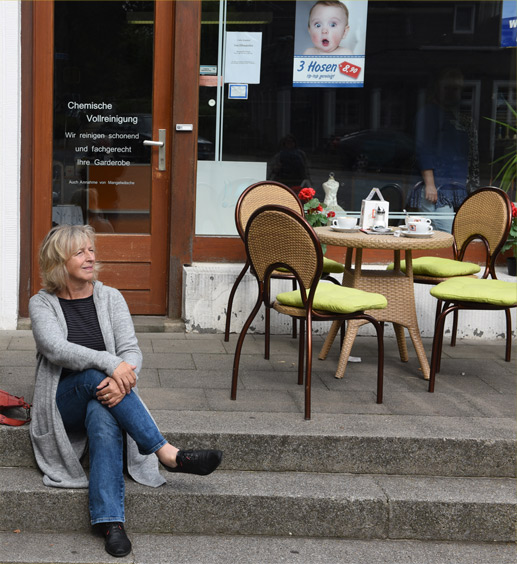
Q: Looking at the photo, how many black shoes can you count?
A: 2